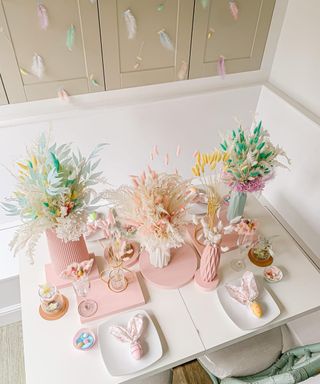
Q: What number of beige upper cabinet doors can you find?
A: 3